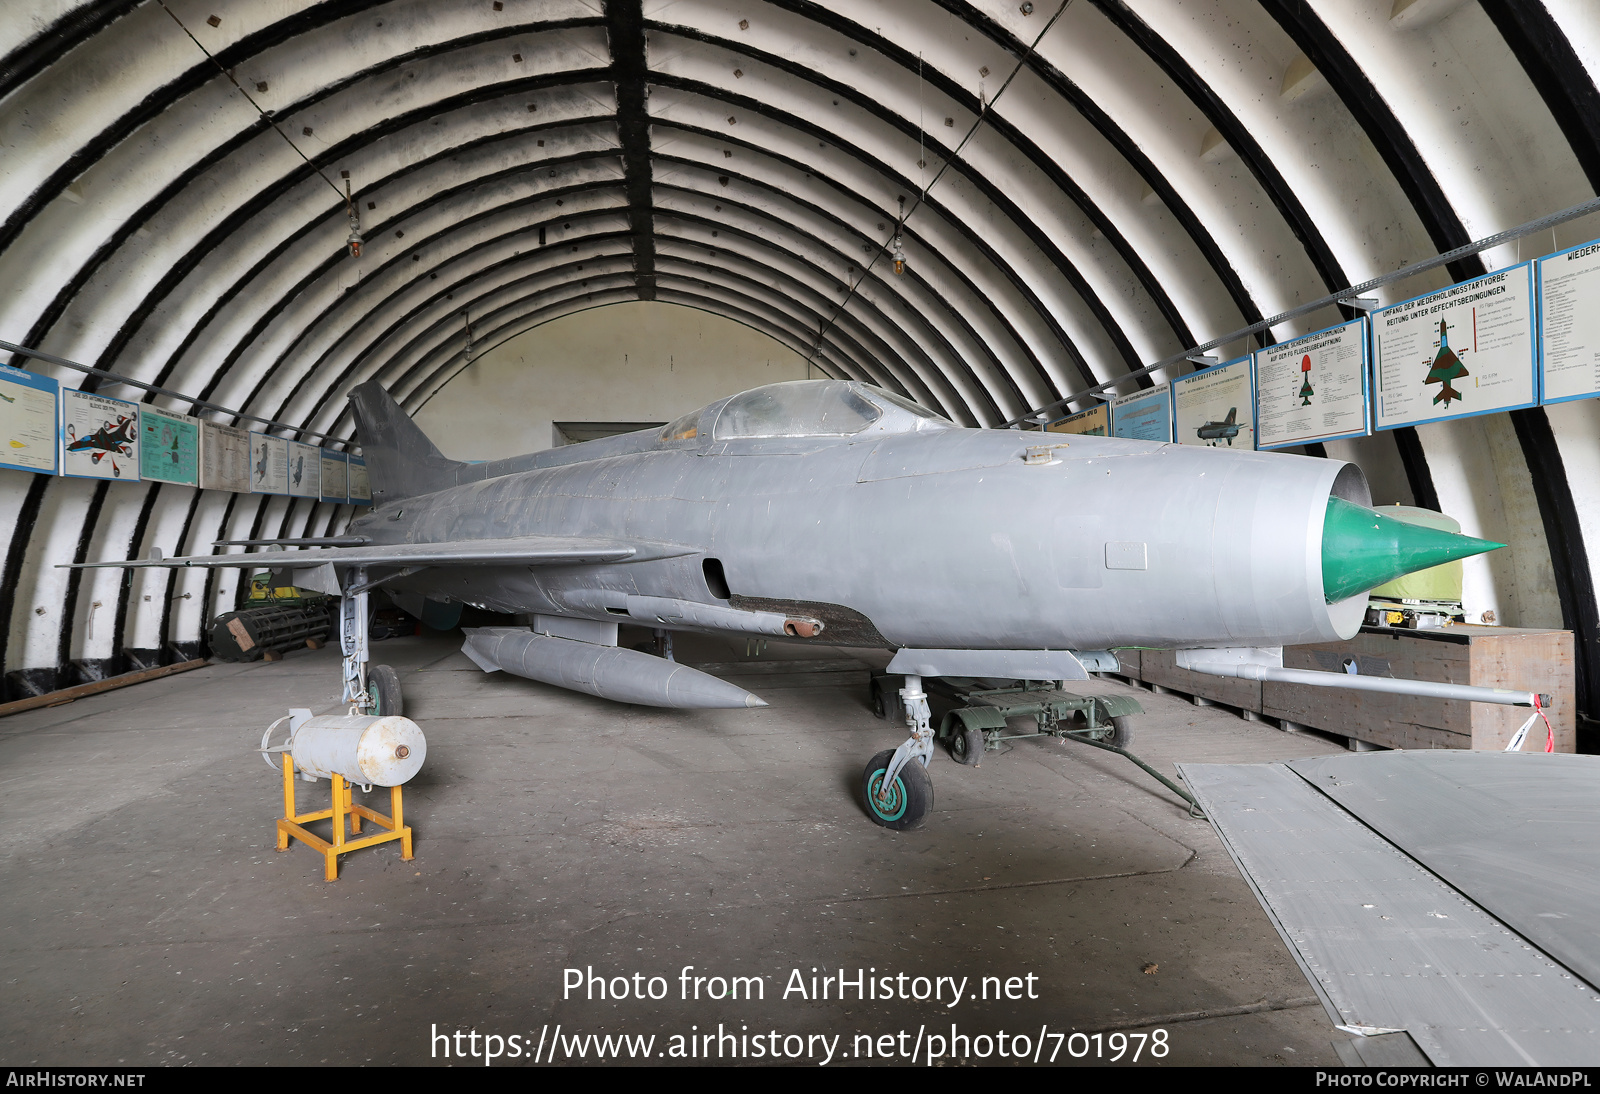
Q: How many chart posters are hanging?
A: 14